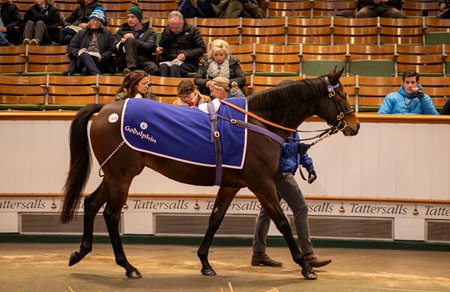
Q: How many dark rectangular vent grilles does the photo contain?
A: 4